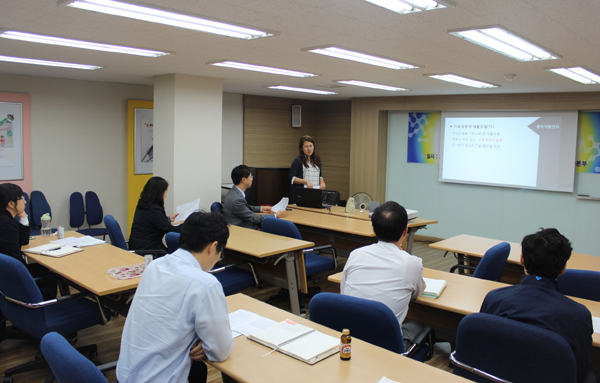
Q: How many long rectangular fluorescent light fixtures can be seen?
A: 11